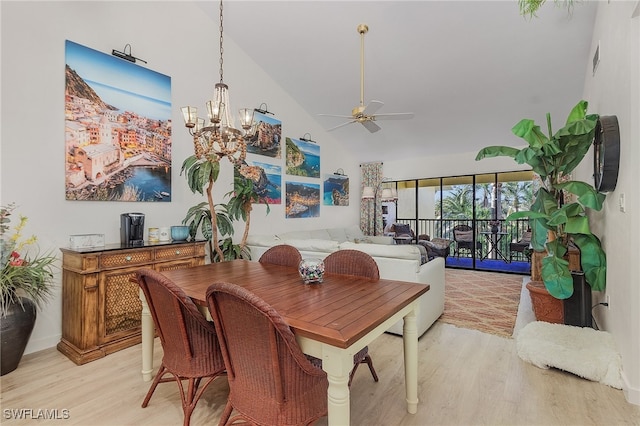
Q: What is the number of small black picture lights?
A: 4